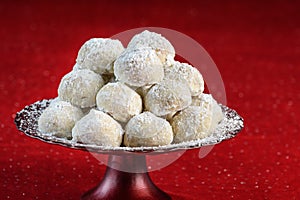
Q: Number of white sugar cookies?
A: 12